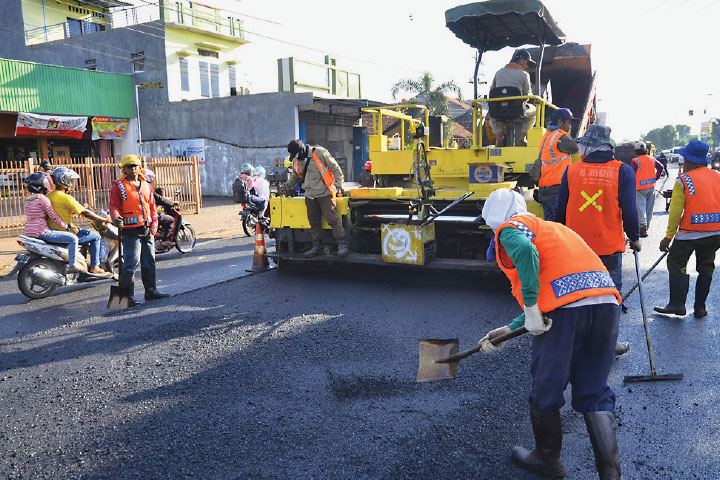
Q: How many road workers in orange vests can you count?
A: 7